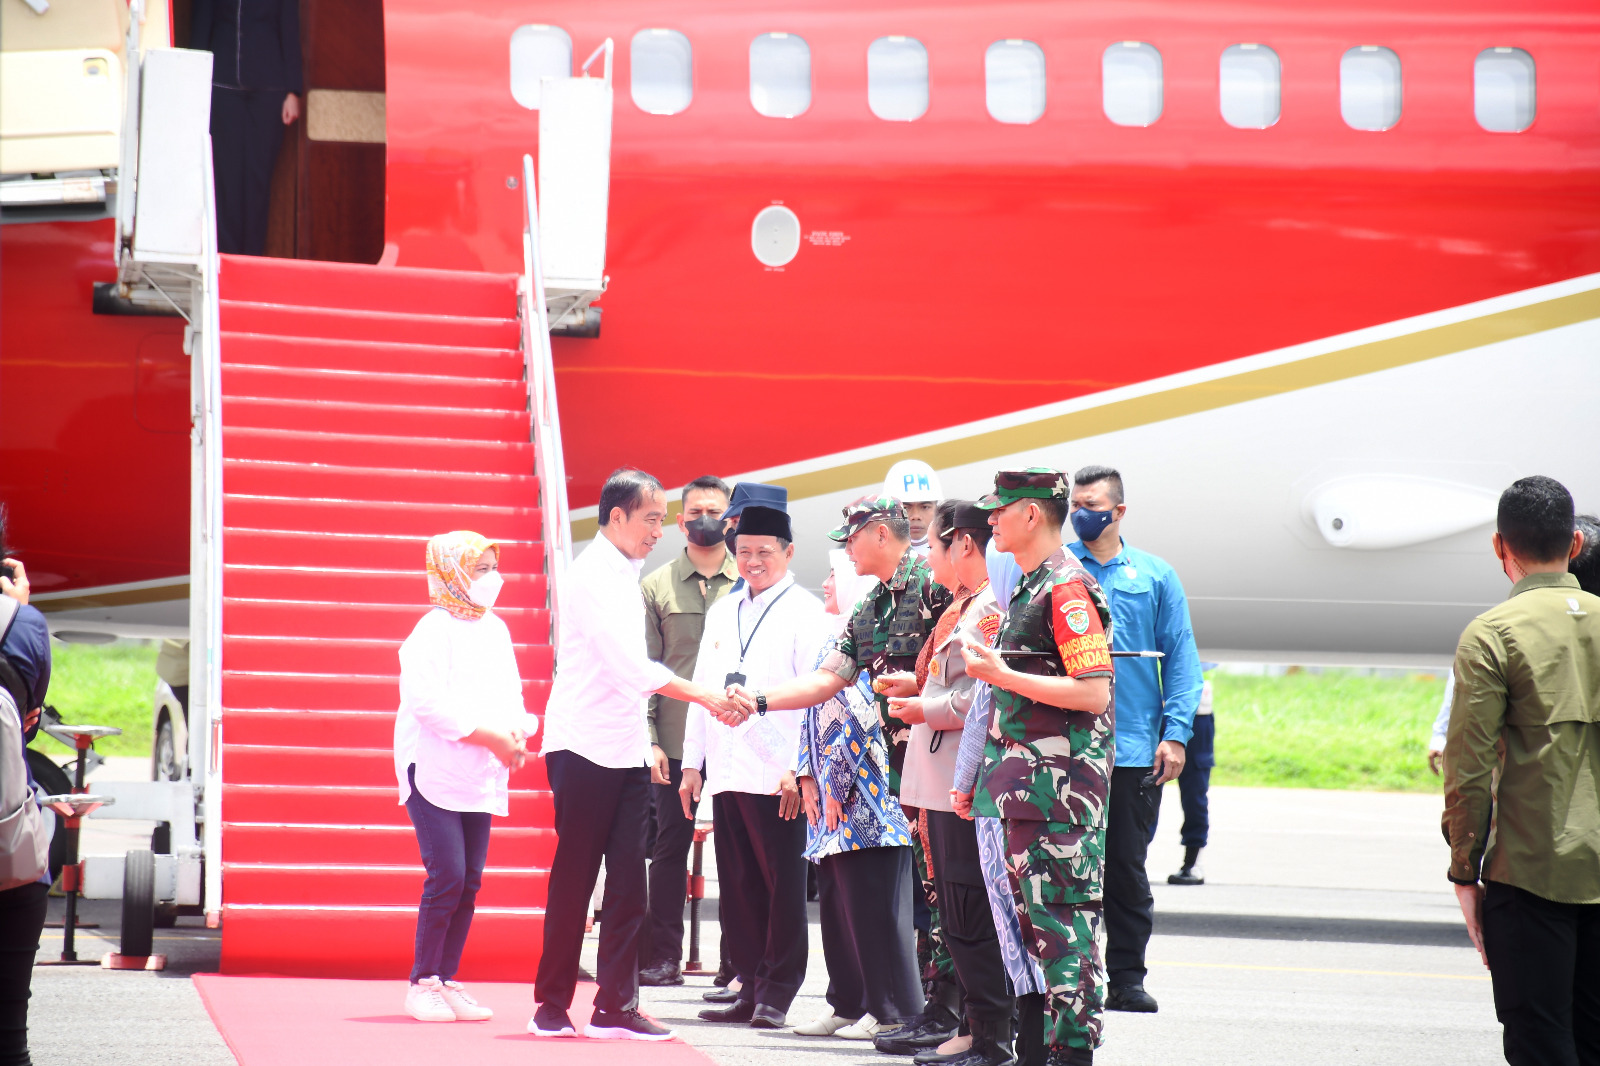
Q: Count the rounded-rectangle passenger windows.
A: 9